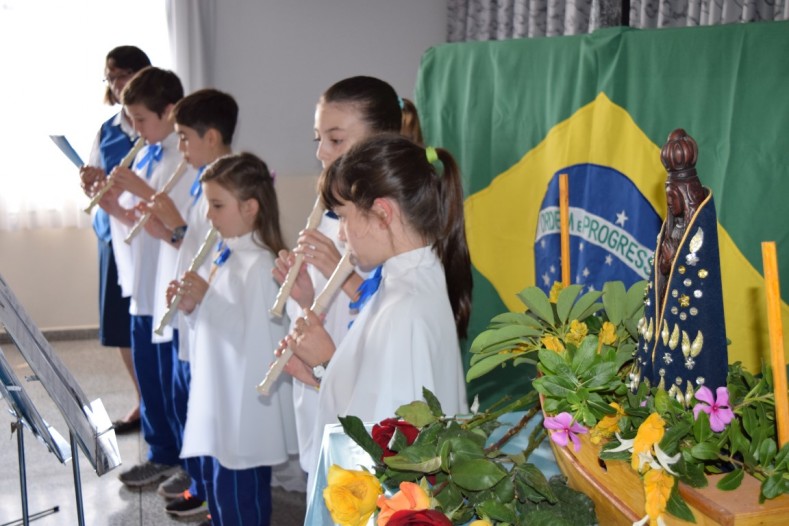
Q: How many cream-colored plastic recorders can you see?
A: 5